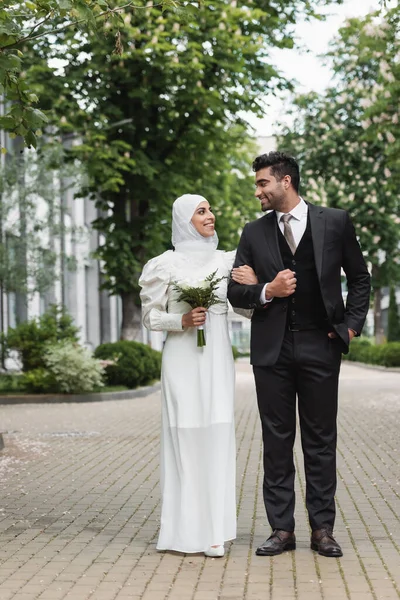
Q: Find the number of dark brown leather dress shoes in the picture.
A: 2